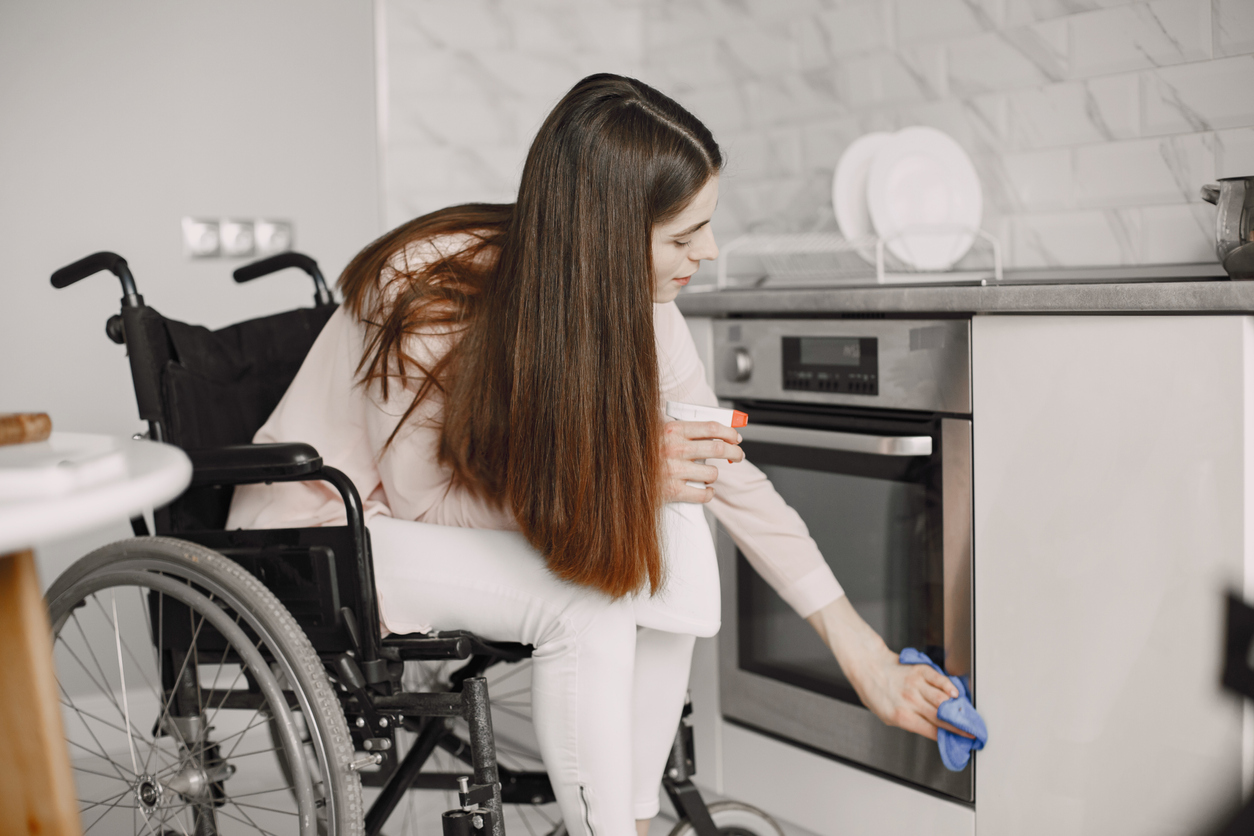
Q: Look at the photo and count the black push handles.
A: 2